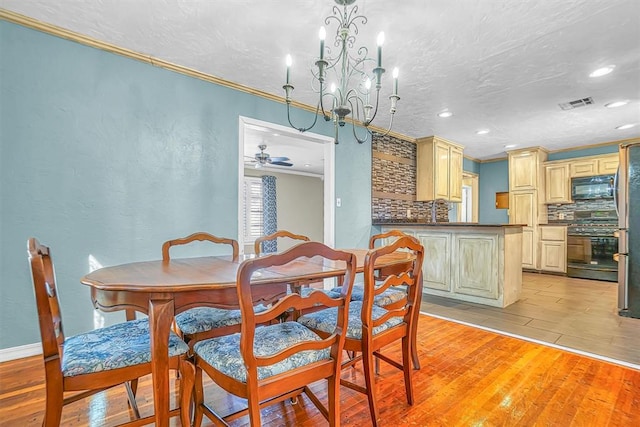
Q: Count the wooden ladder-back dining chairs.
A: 6